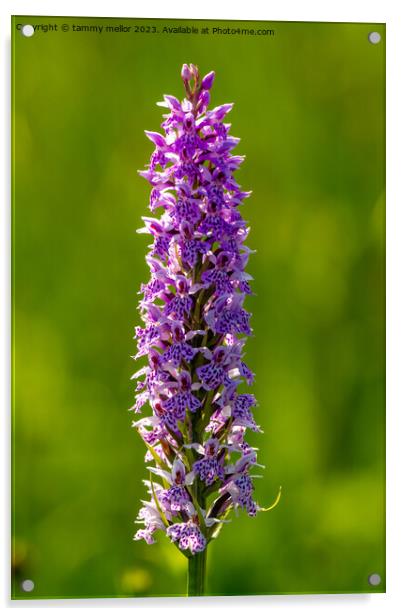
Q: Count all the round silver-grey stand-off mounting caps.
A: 4